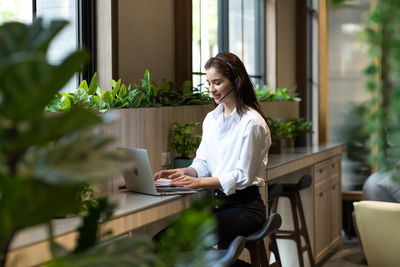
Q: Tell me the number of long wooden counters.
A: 1